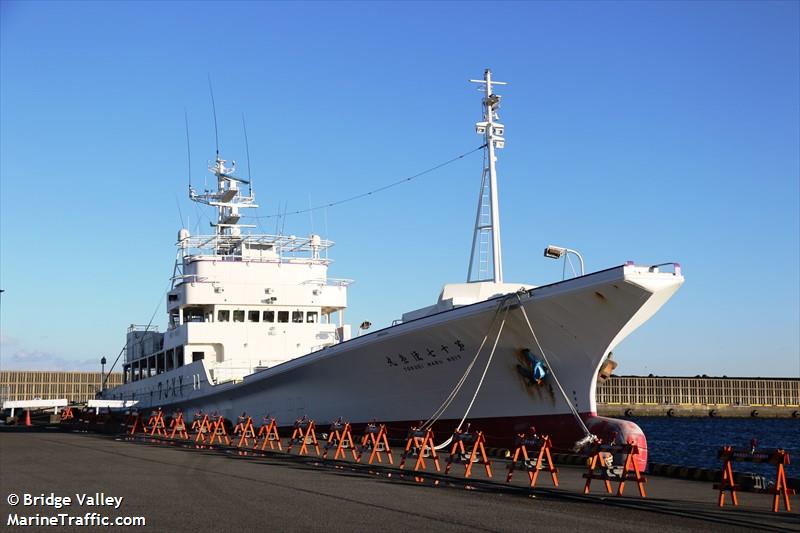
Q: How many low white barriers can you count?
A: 2